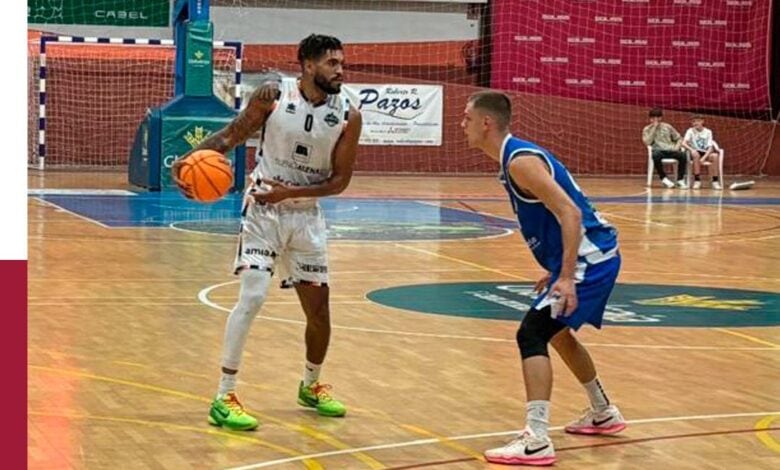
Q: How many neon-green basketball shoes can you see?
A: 2